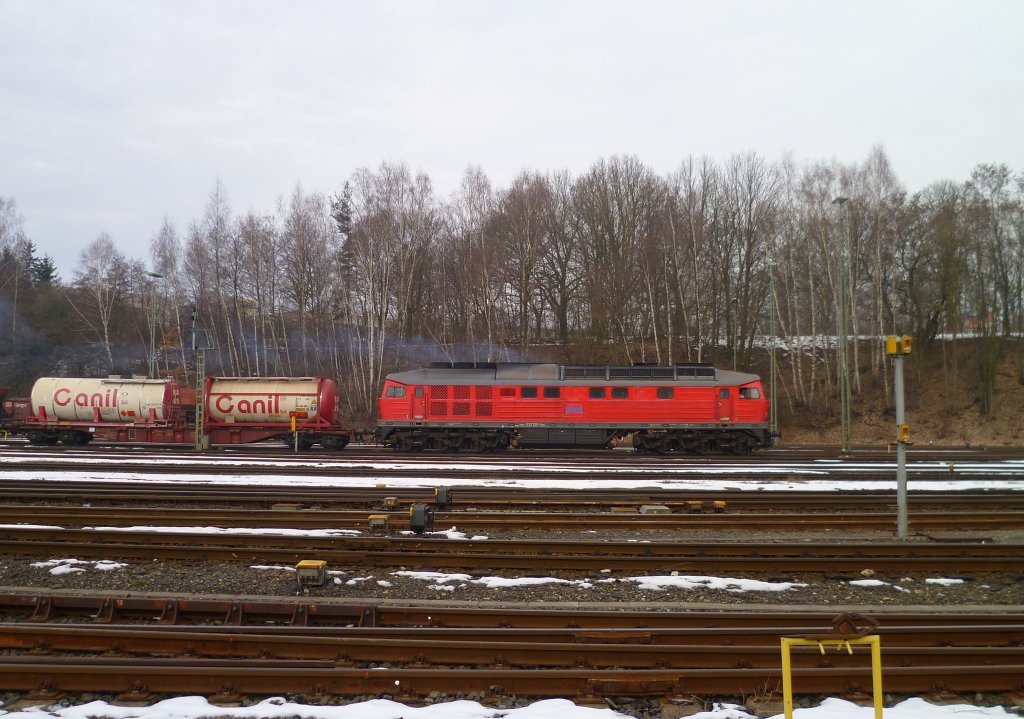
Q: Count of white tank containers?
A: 2